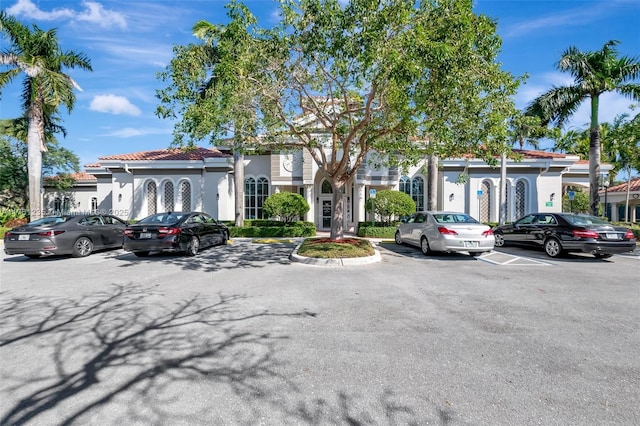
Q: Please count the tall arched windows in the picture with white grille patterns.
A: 6